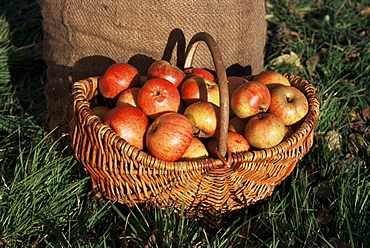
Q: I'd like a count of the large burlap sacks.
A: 1